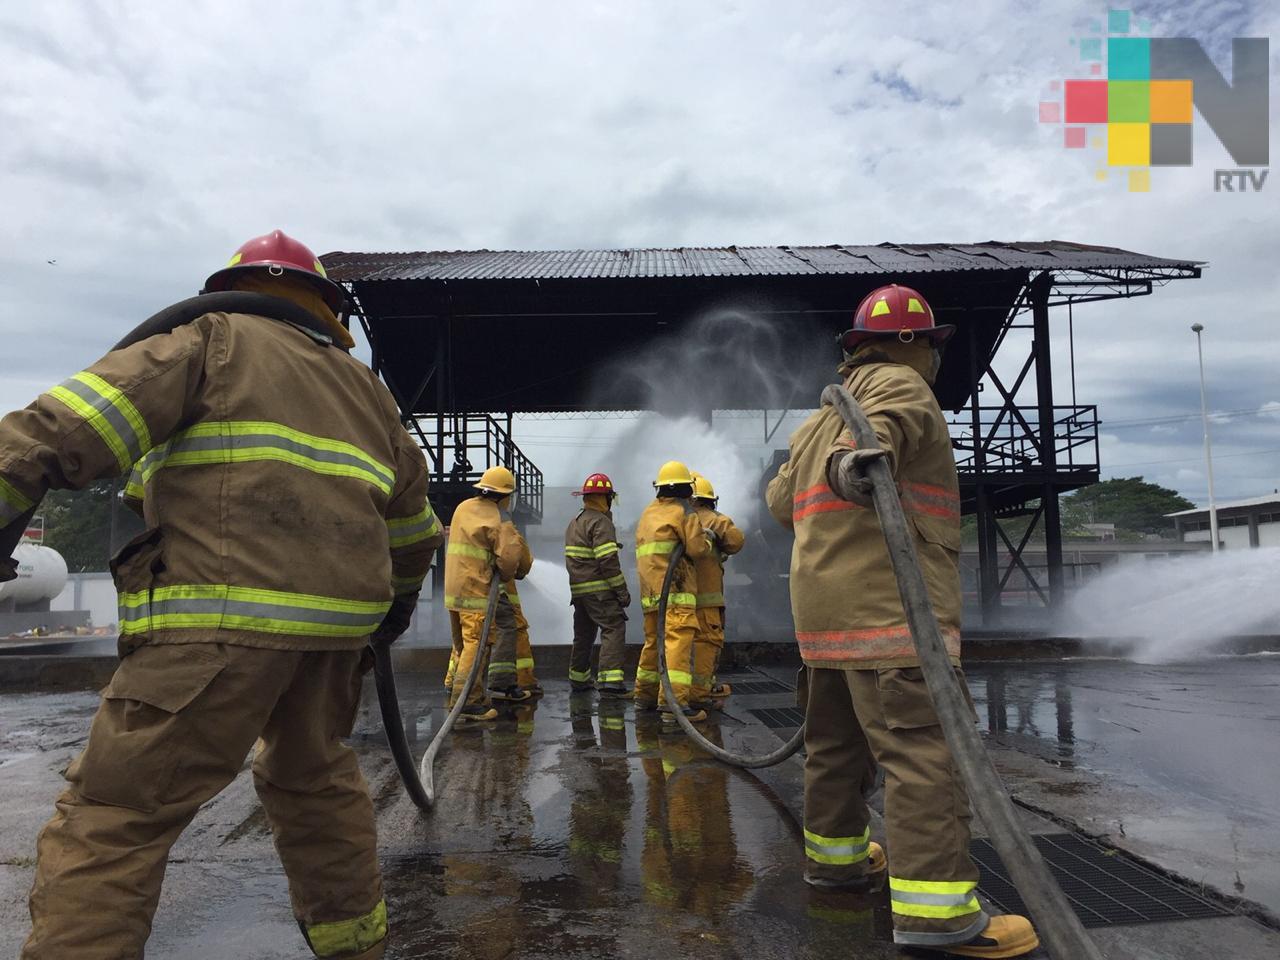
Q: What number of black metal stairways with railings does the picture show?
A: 2